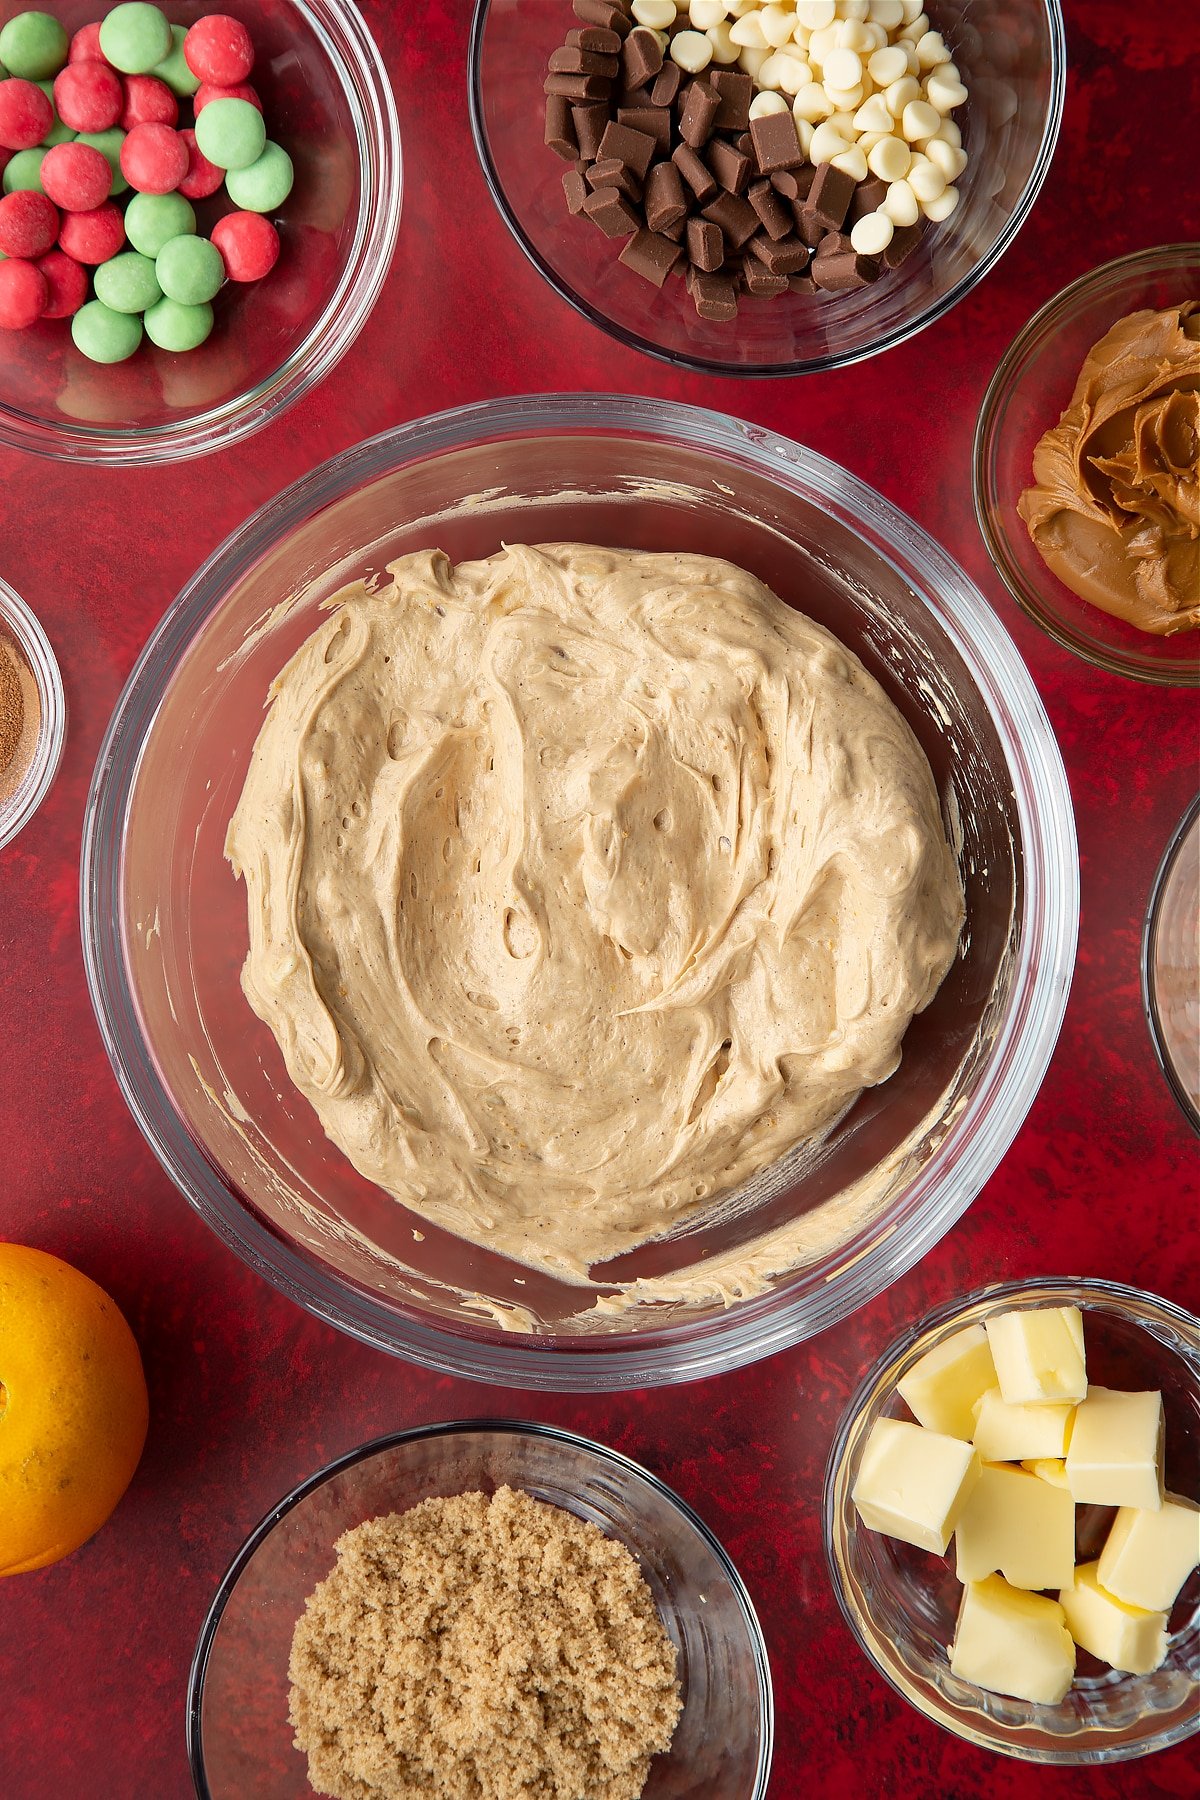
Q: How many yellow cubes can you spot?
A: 9